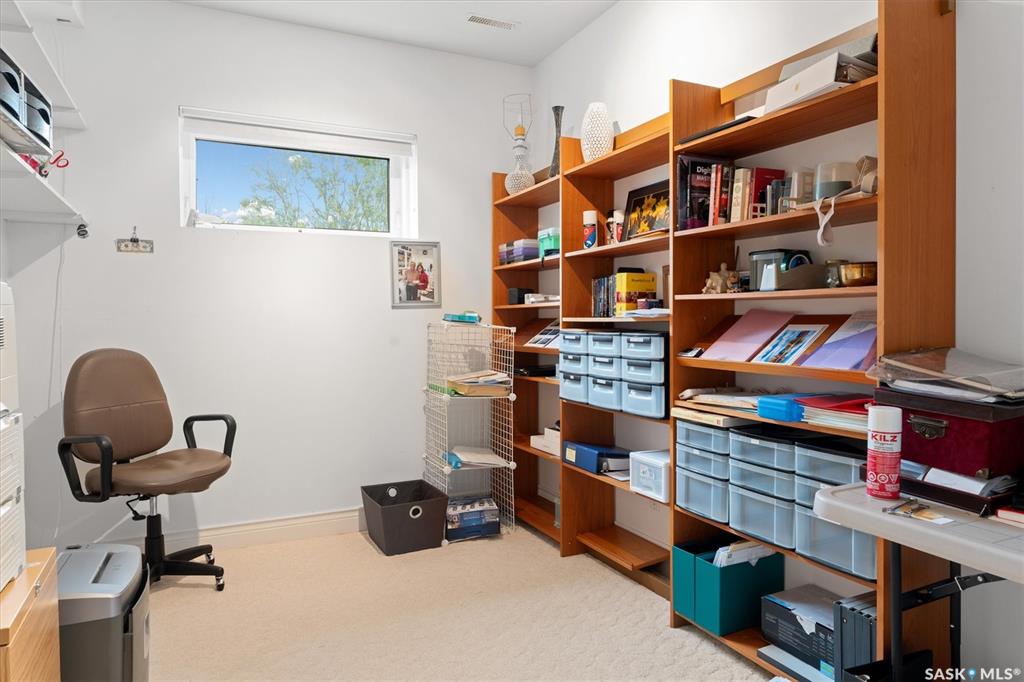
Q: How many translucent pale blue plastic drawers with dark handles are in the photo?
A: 9